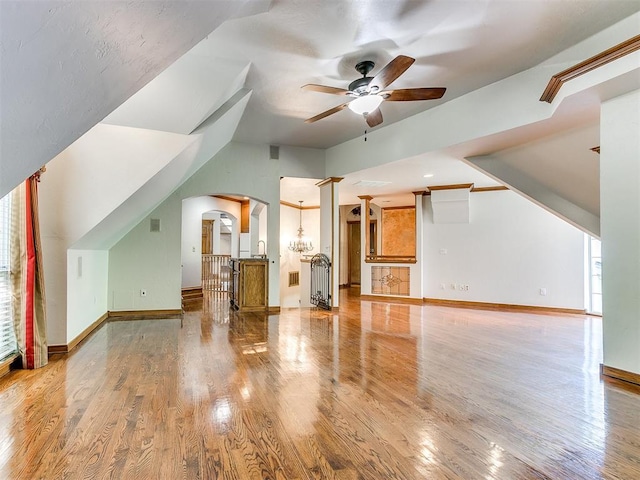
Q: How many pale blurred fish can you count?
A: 0